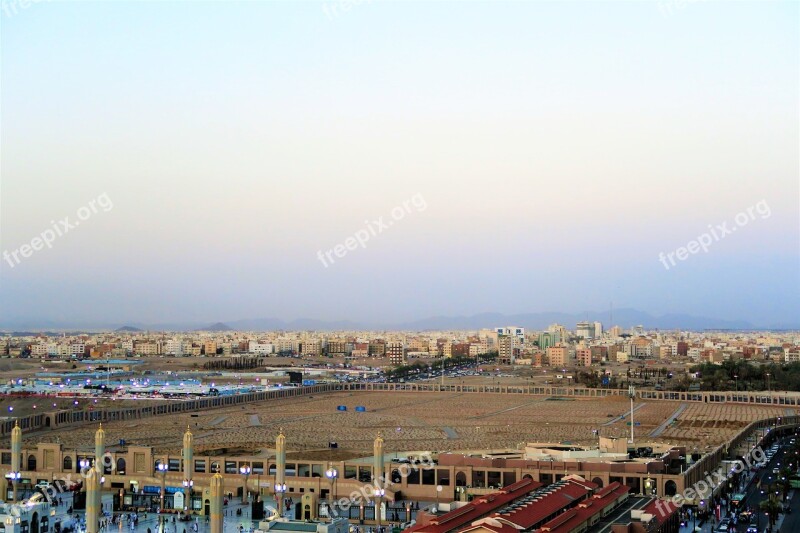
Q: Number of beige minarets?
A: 7